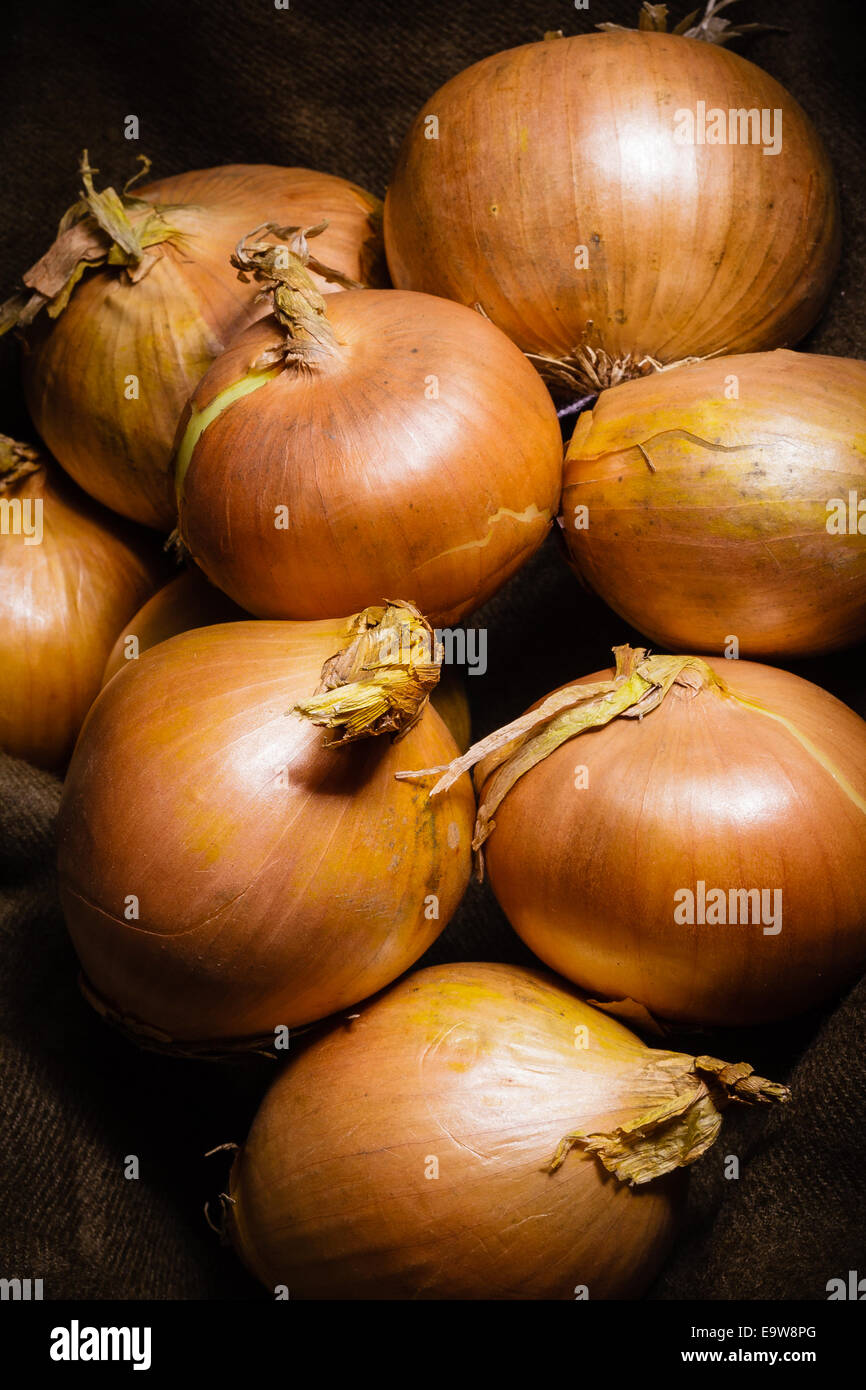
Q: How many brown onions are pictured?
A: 9